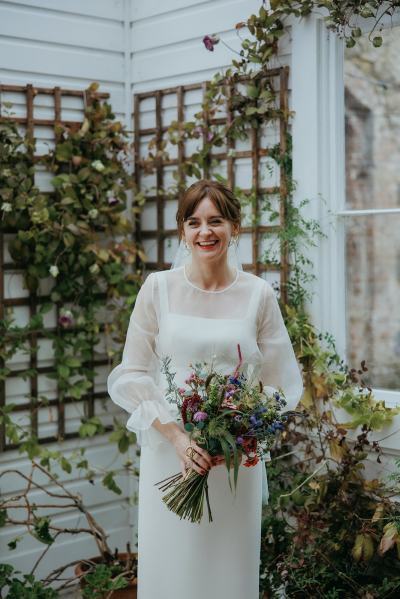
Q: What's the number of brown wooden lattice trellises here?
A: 2